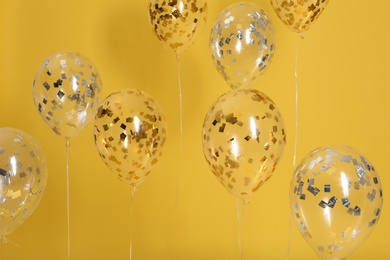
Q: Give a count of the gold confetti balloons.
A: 4